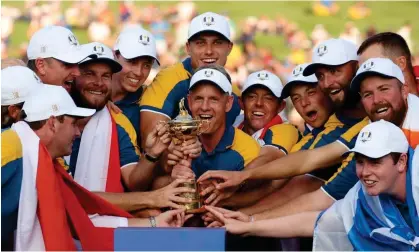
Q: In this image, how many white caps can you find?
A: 12